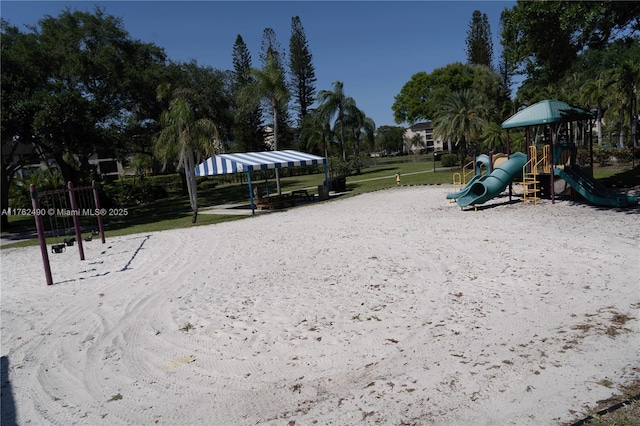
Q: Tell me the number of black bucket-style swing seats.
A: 2